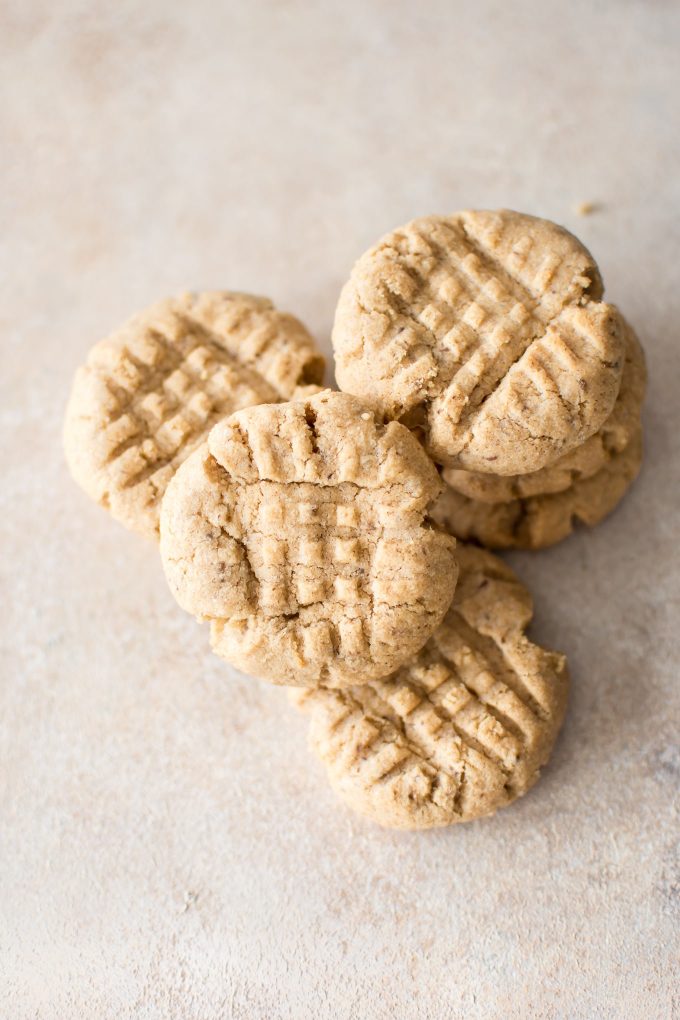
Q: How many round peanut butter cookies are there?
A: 6